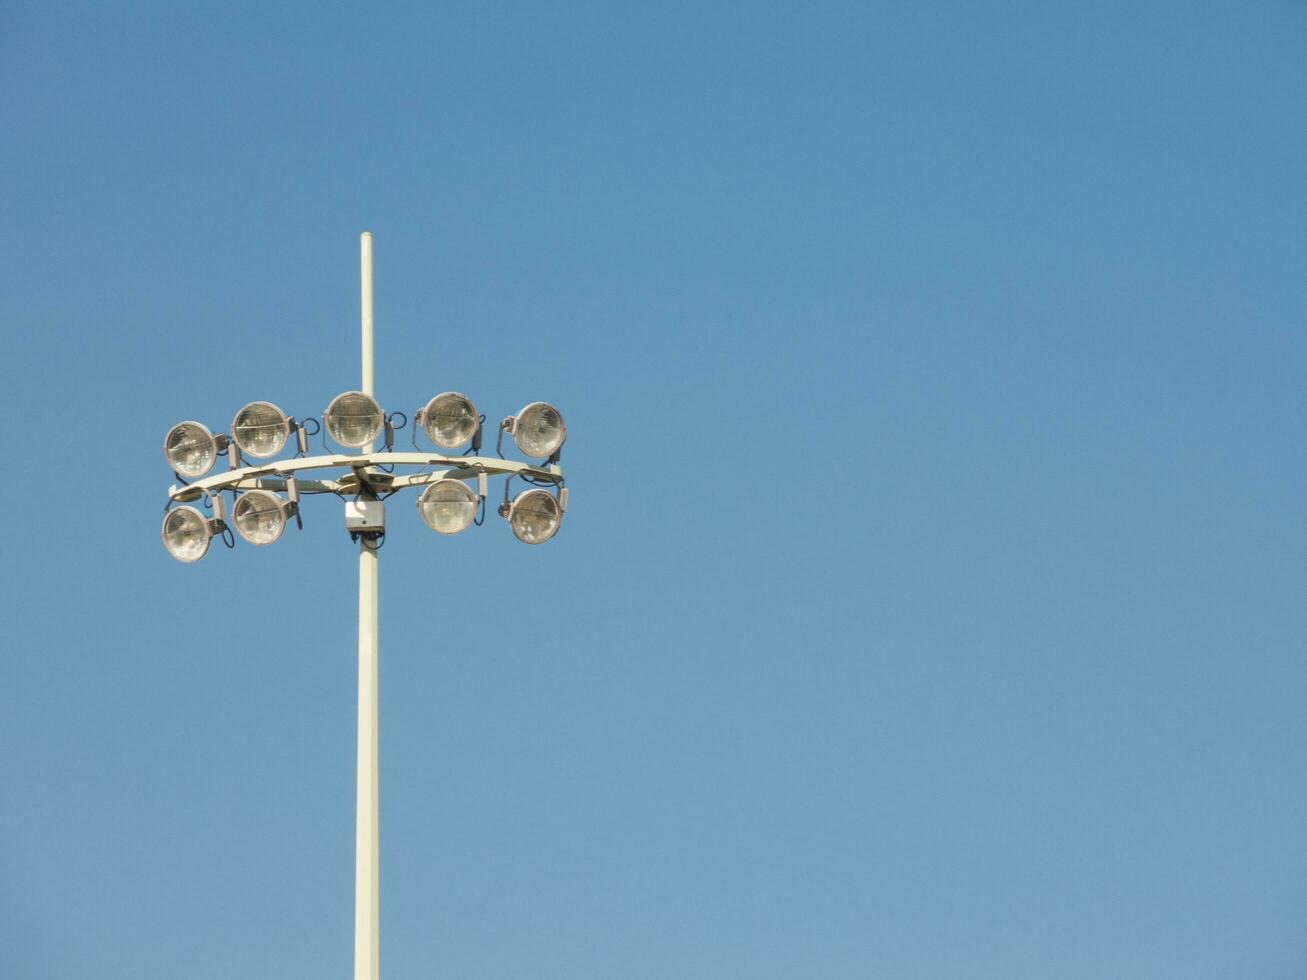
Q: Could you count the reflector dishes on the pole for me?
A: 9